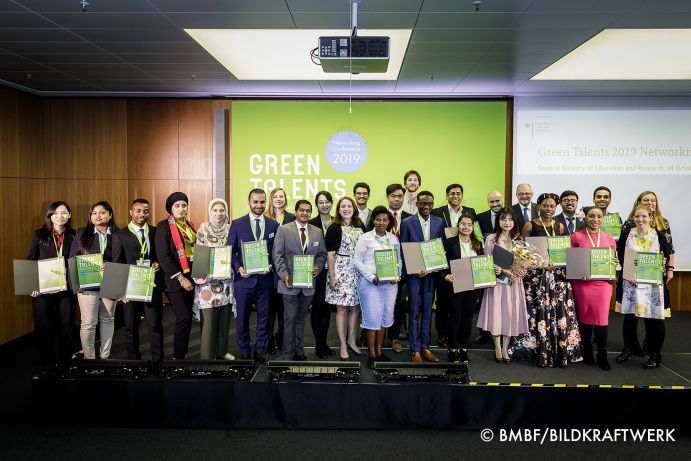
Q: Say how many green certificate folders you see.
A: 14